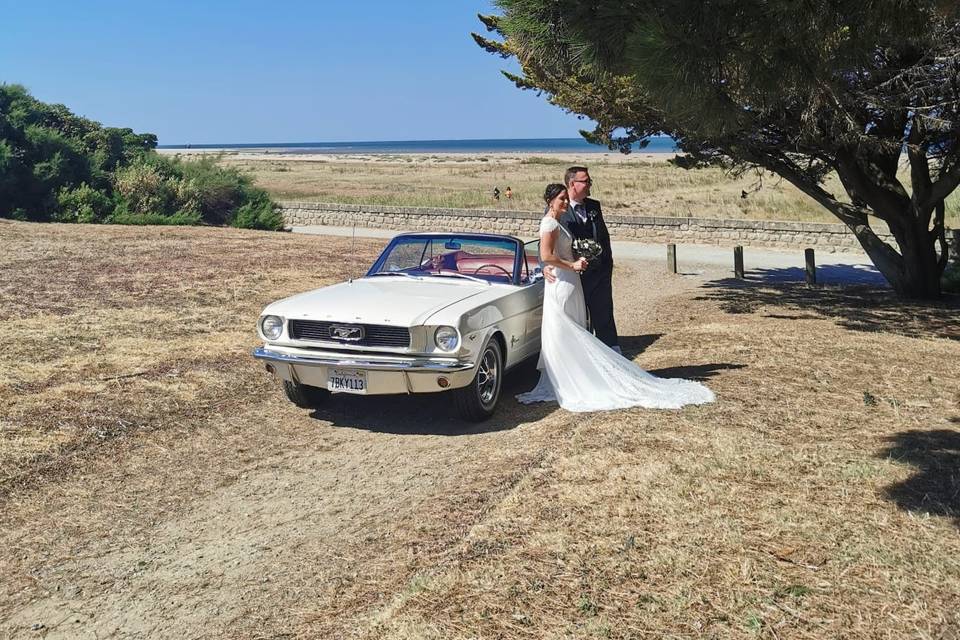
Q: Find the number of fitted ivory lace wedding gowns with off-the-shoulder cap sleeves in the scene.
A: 1